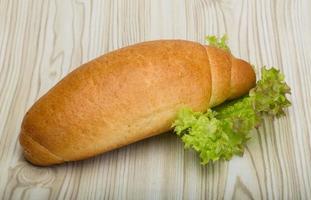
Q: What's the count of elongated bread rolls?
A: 1